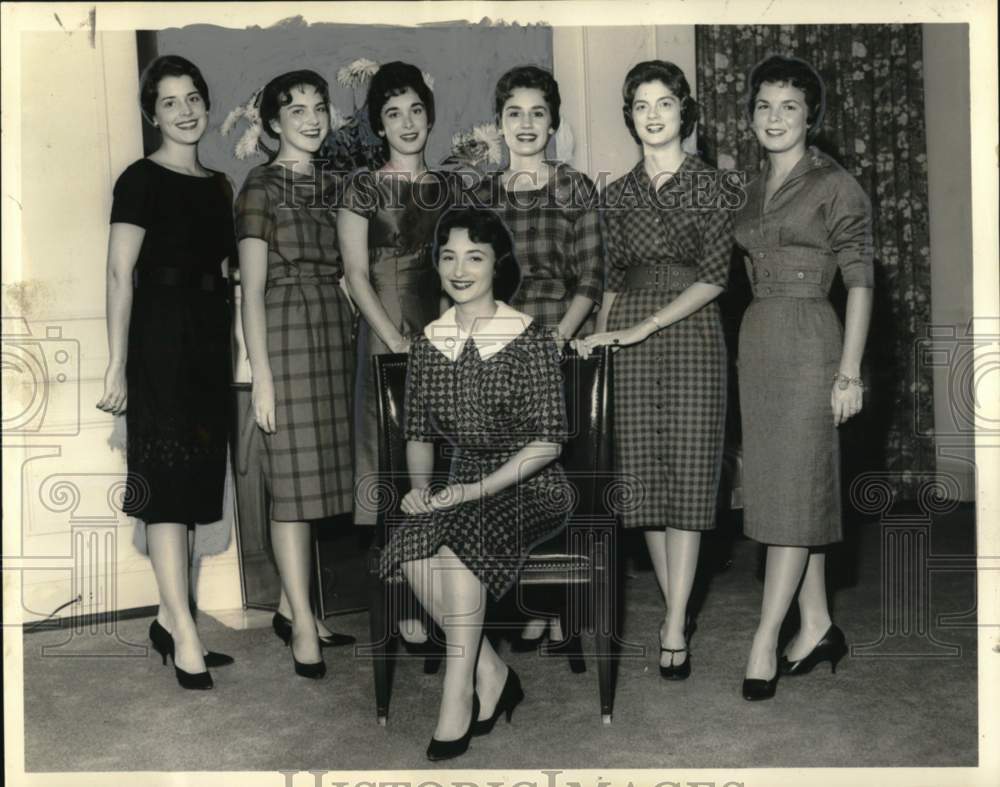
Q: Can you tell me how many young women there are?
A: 7